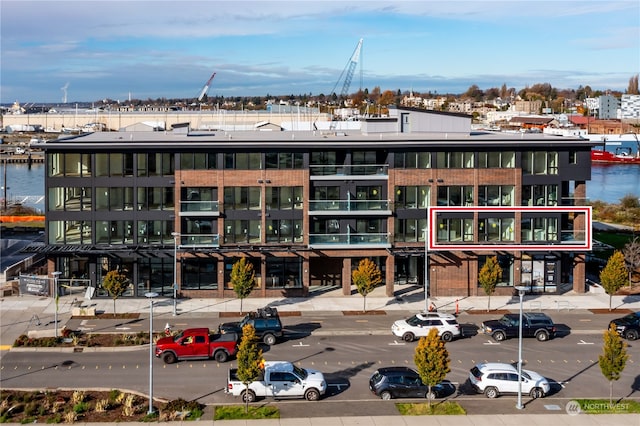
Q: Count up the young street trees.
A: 8